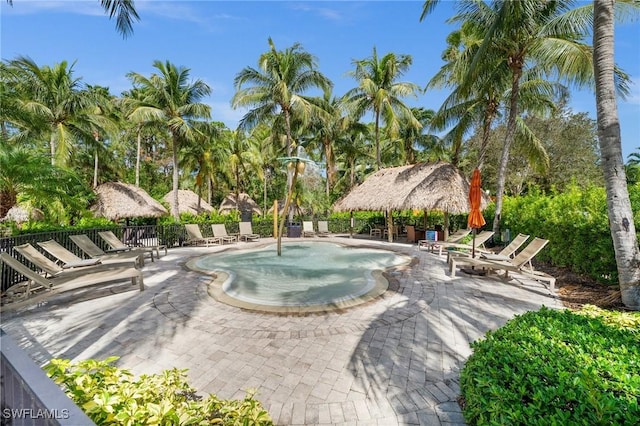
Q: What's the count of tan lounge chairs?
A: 14